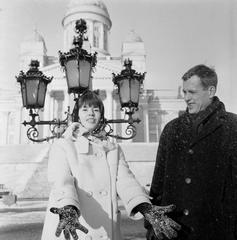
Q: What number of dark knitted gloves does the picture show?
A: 2